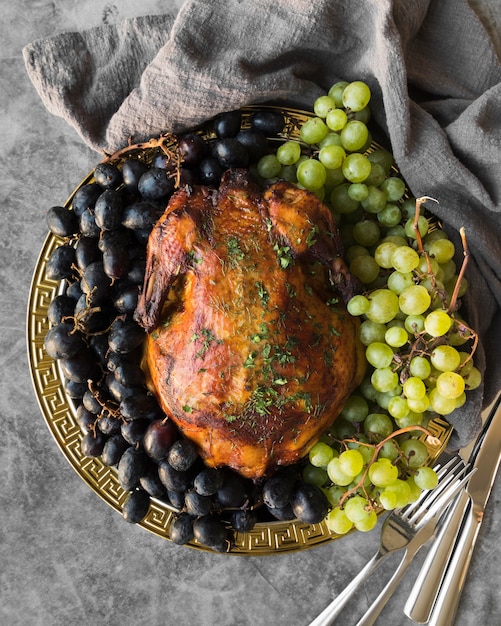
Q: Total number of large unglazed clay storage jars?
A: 0